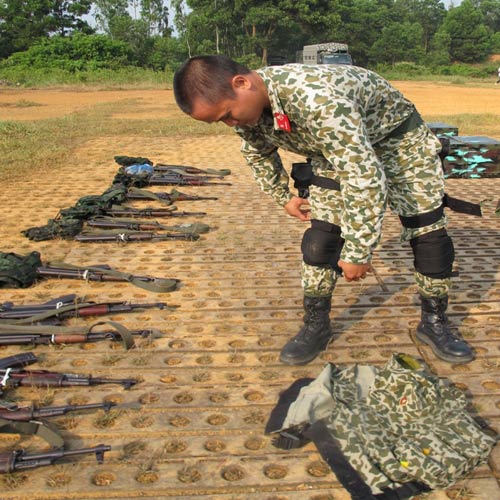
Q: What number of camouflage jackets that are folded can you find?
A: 1